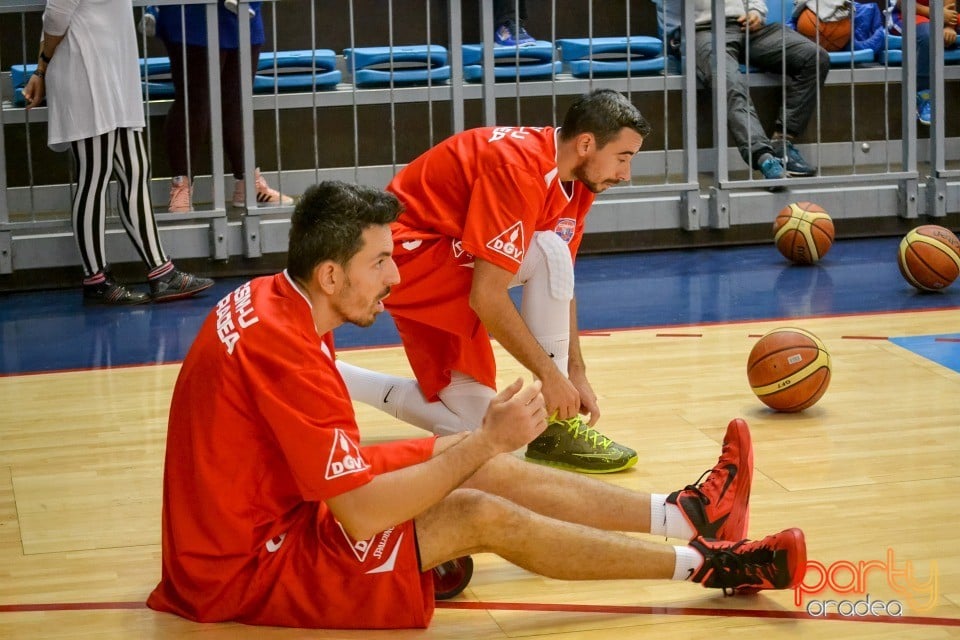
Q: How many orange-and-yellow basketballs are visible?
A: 3